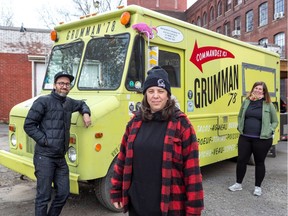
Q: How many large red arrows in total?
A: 1